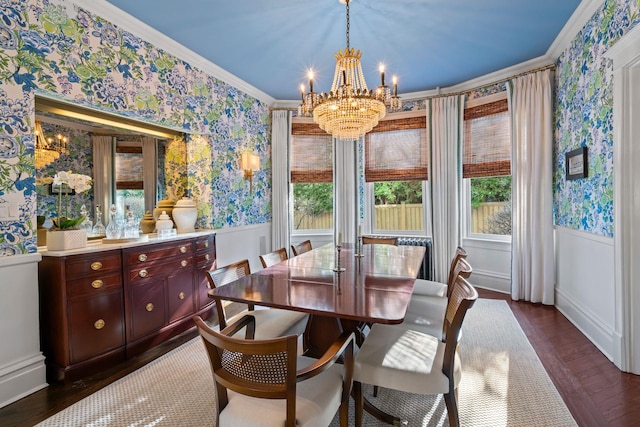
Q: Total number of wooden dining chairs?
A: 8